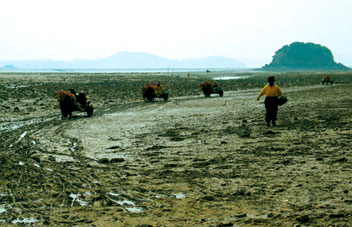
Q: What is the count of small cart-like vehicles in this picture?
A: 4